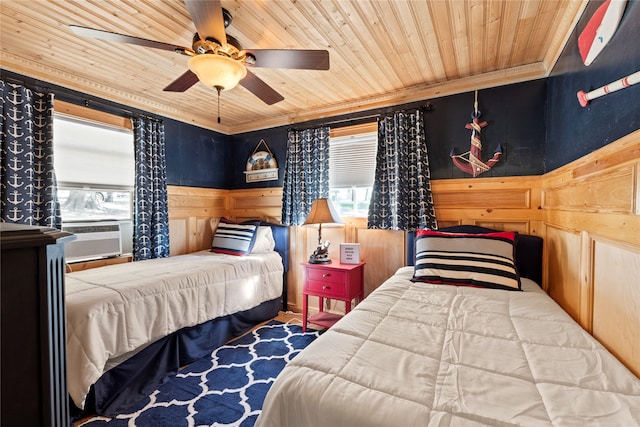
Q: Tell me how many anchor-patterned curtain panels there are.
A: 4